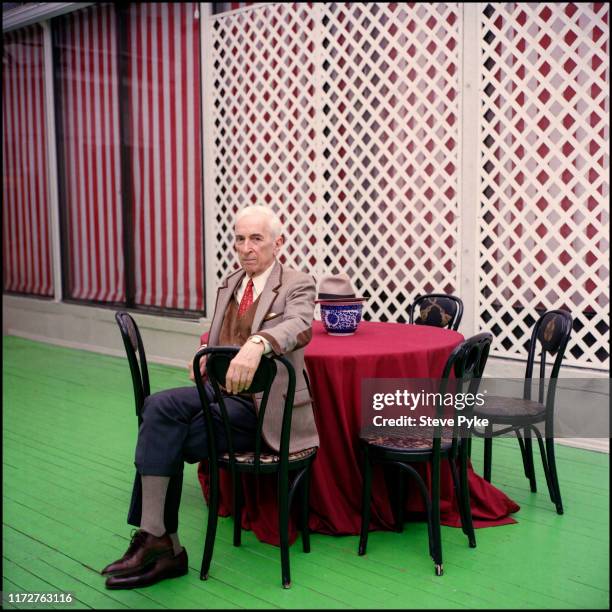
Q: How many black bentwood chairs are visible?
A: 5